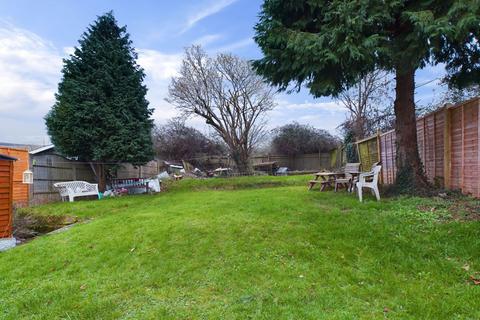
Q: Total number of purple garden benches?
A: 0